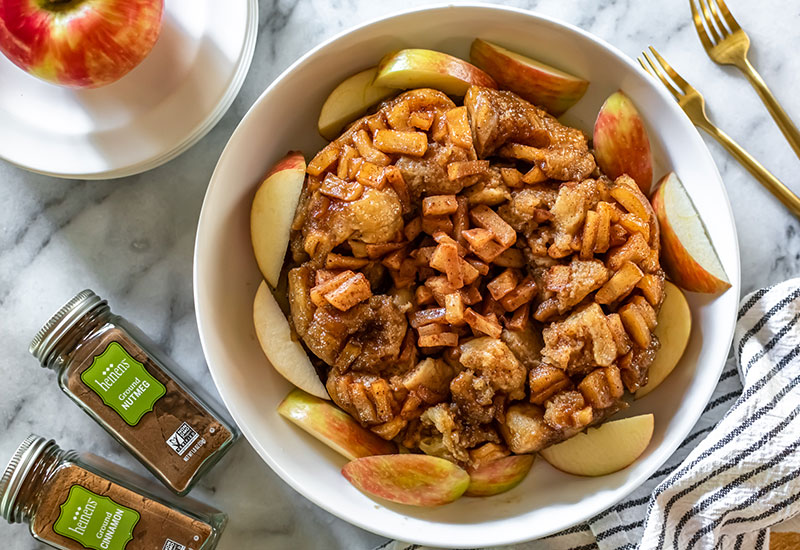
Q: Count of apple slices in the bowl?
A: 12